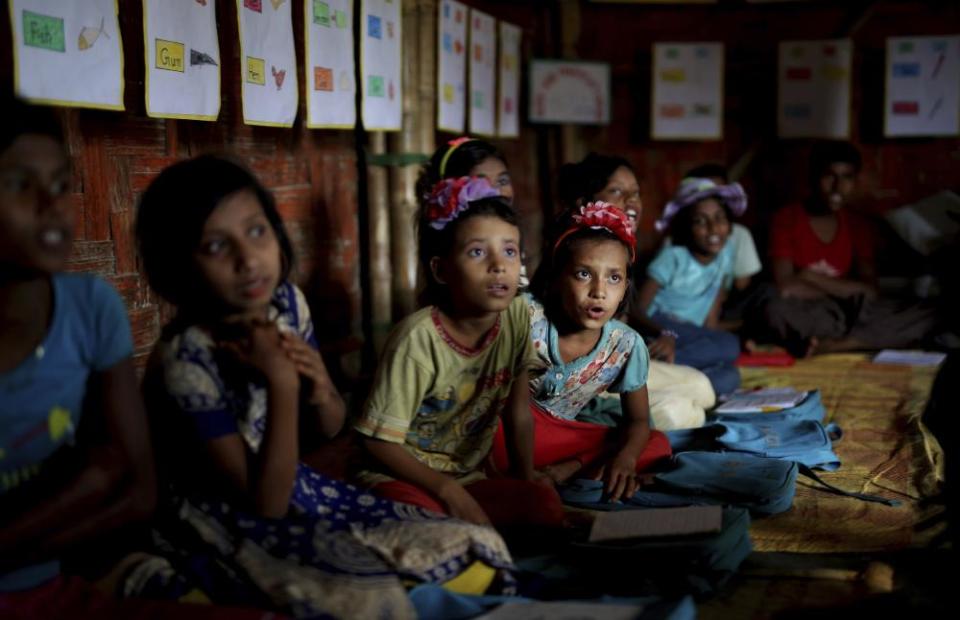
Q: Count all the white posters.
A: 12